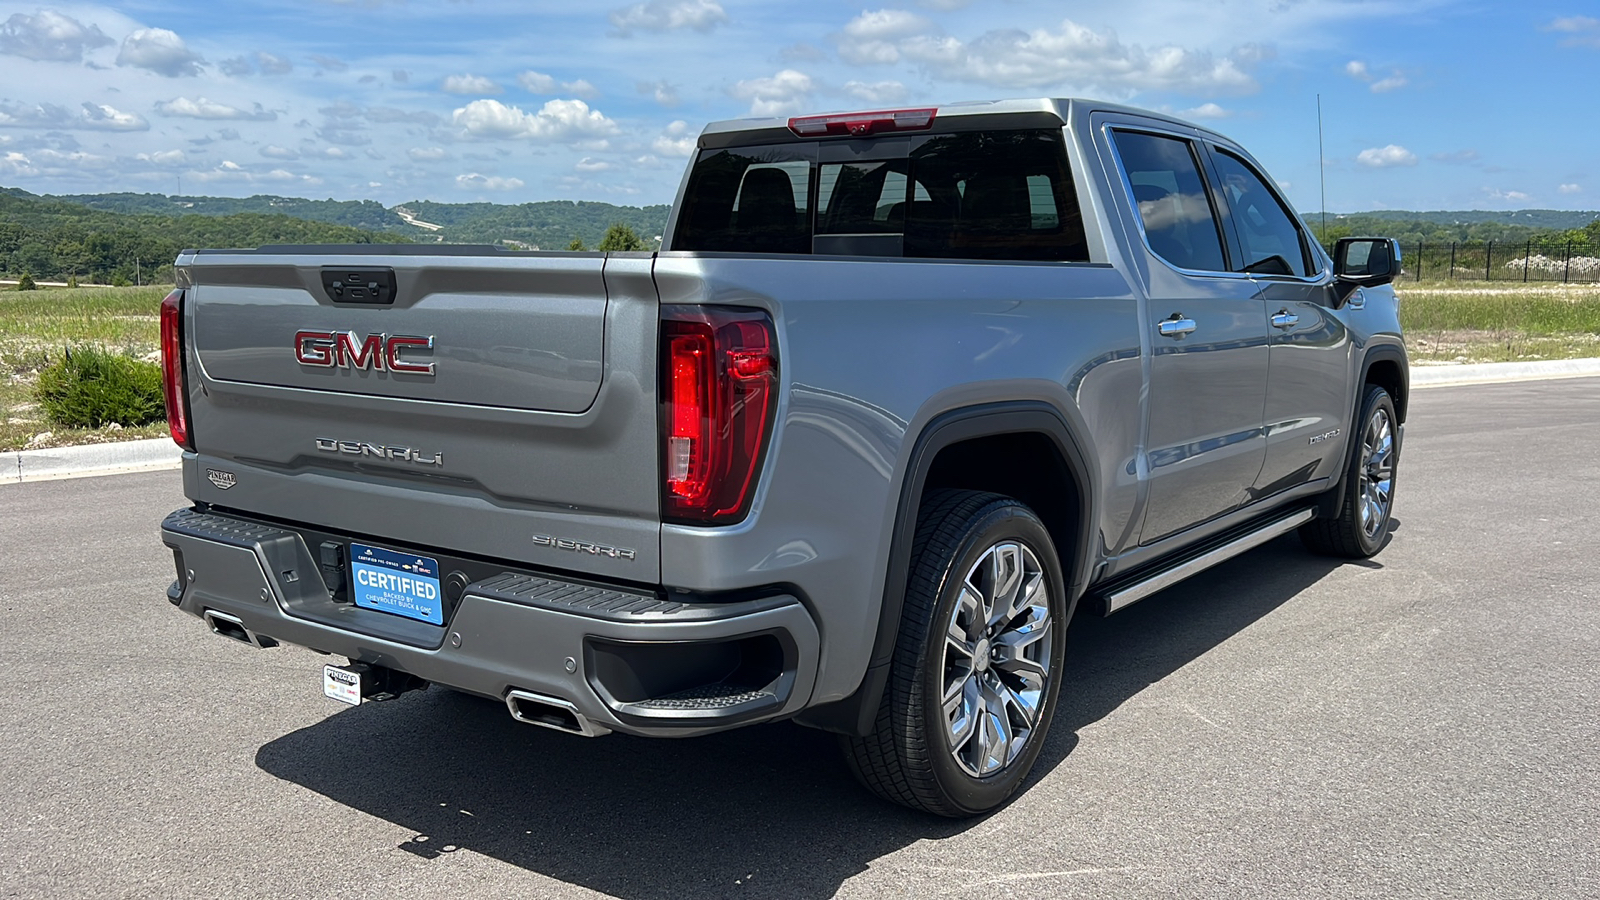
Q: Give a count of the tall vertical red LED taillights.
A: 2